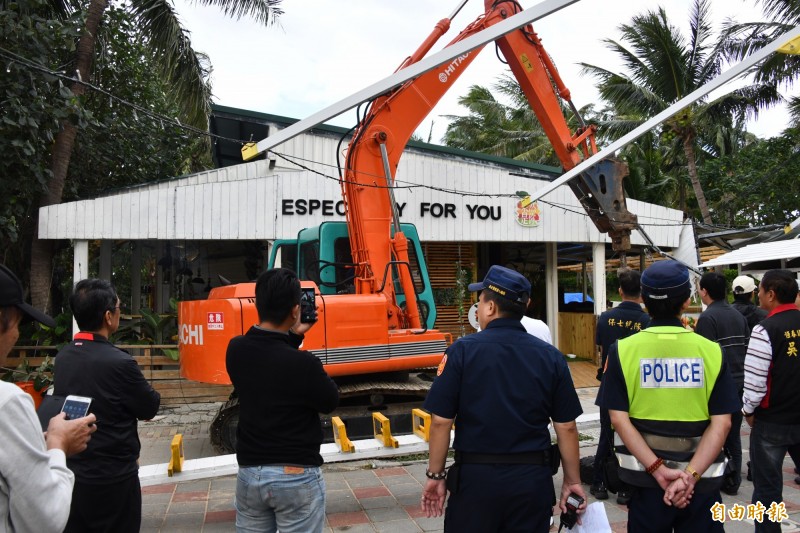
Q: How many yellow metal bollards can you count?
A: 4